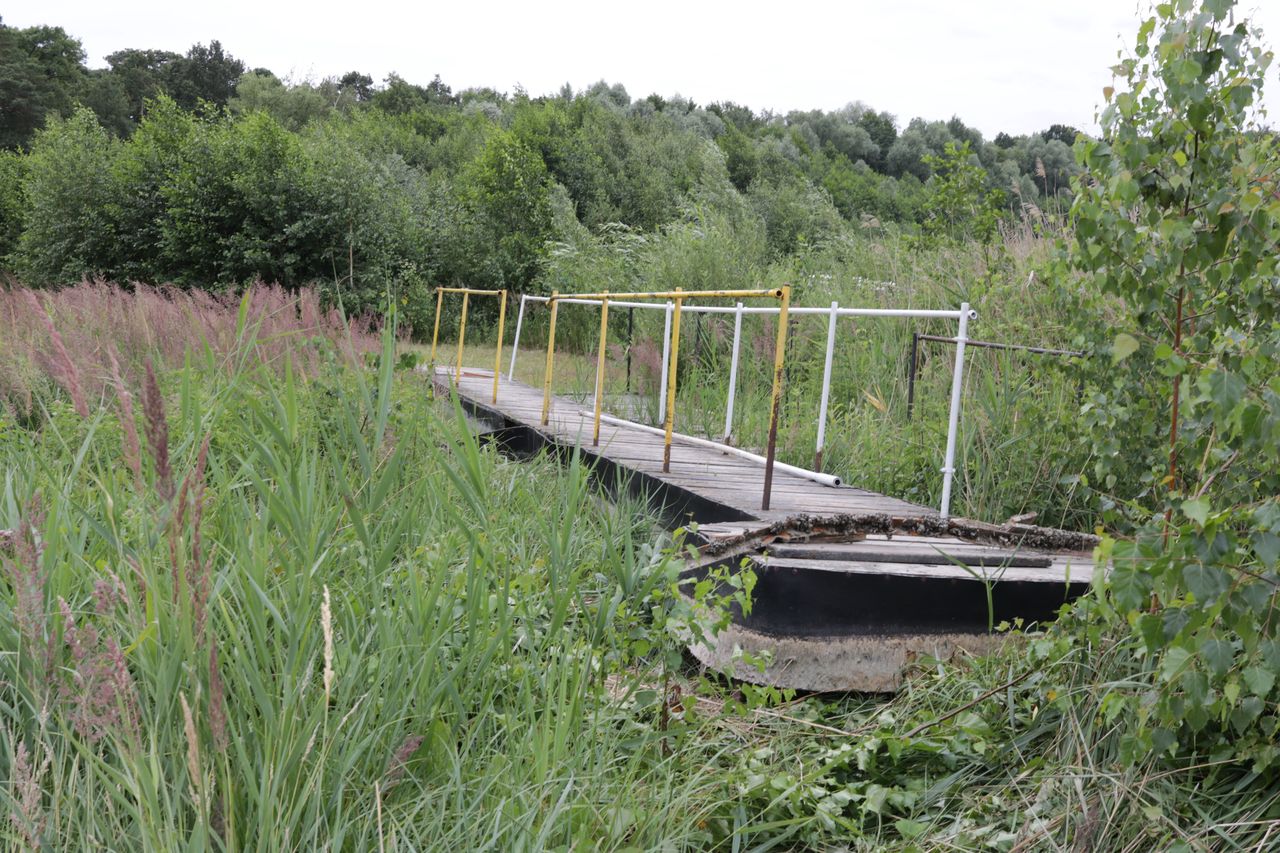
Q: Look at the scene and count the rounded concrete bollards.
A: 0